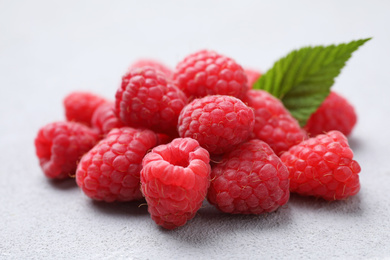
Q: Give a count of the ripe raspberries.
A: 14